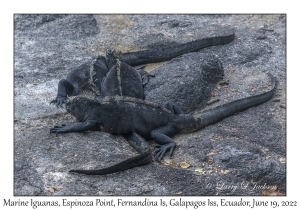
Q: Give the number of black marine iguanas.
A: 3